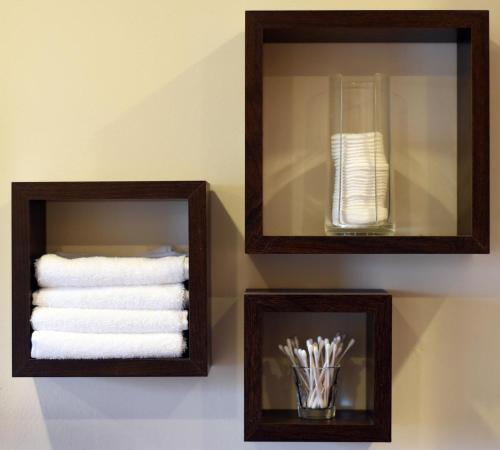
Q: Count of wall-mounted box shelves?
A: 3